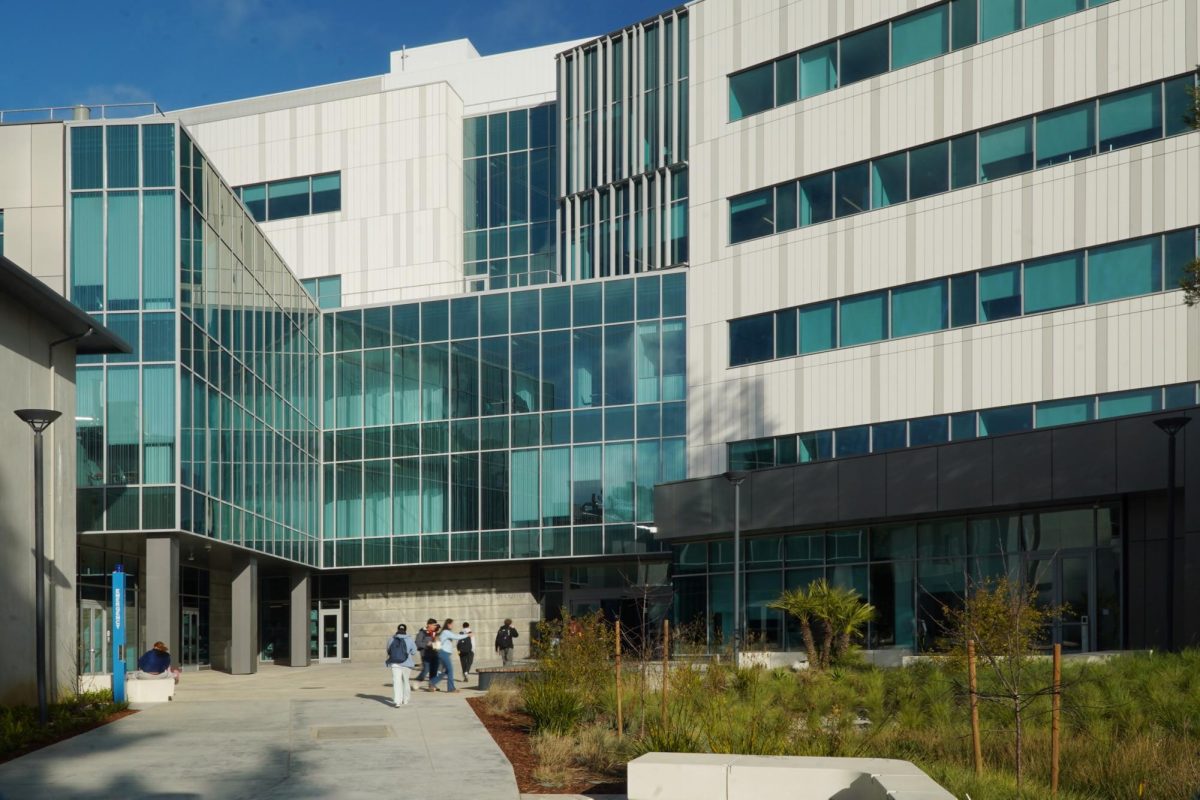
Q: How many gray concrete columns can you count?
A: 3